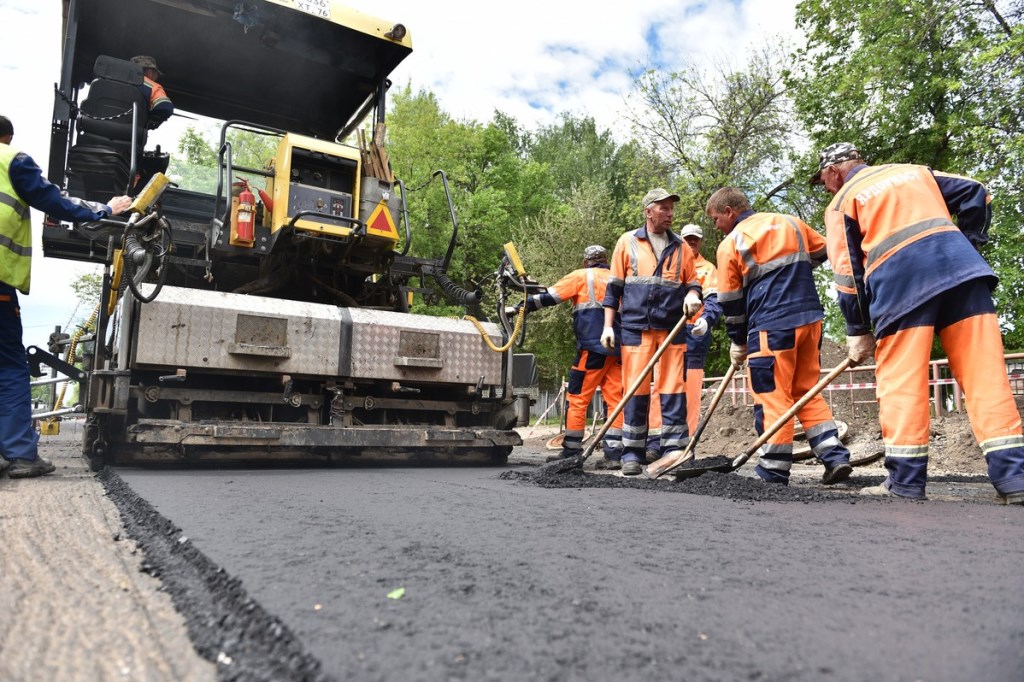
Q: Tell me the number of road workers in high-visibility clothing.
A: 7